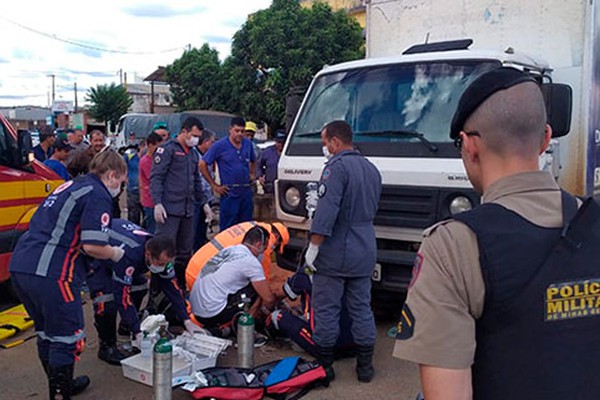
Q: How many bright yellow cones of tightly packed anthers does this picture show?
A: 0